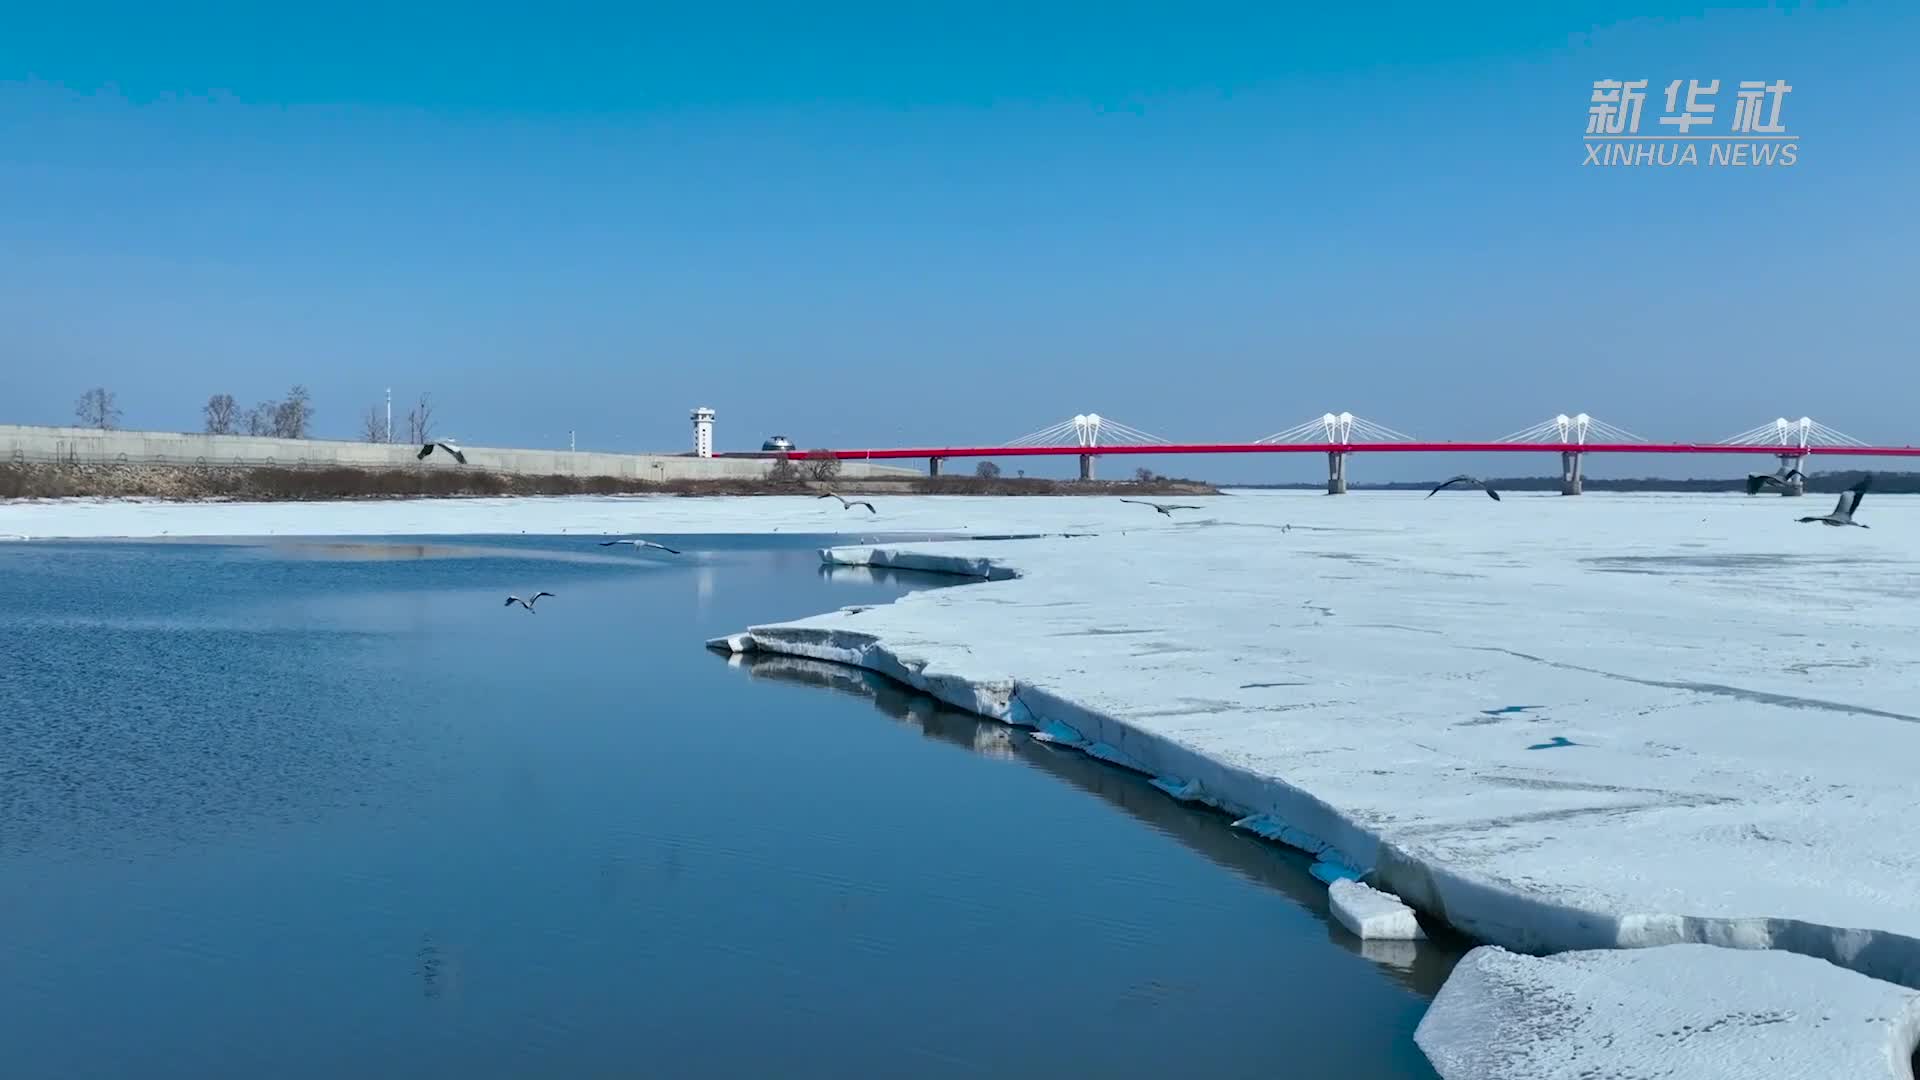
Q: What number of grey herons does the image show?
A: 8